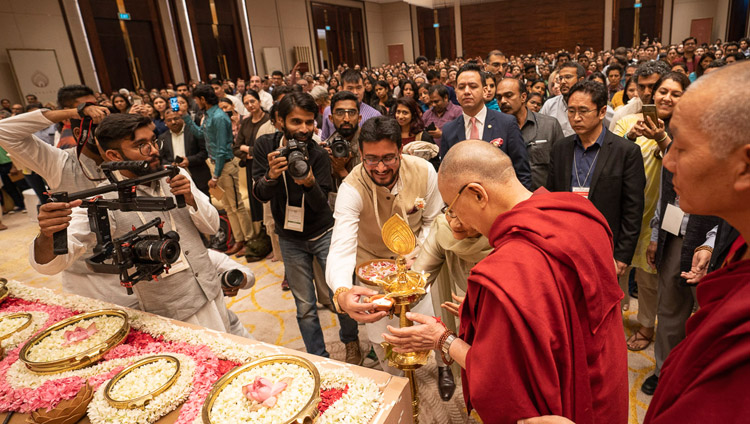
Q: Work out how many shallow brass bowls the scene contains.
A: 5